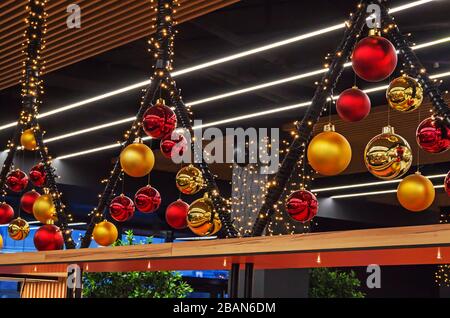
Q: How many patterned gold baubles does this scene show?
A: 5